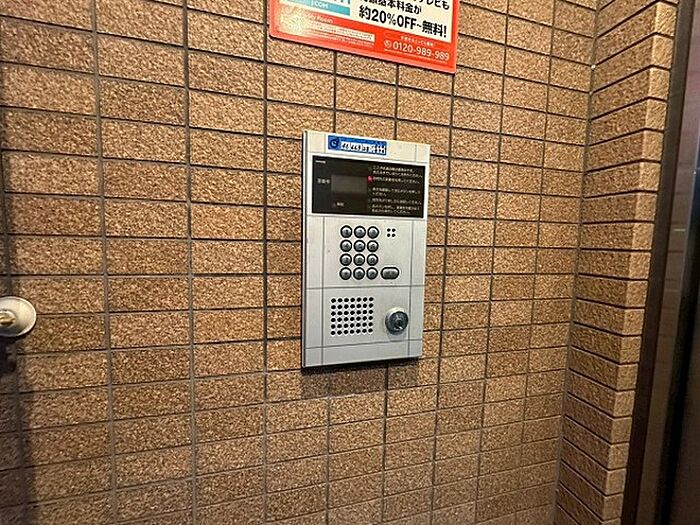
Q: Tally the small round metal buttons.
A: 12